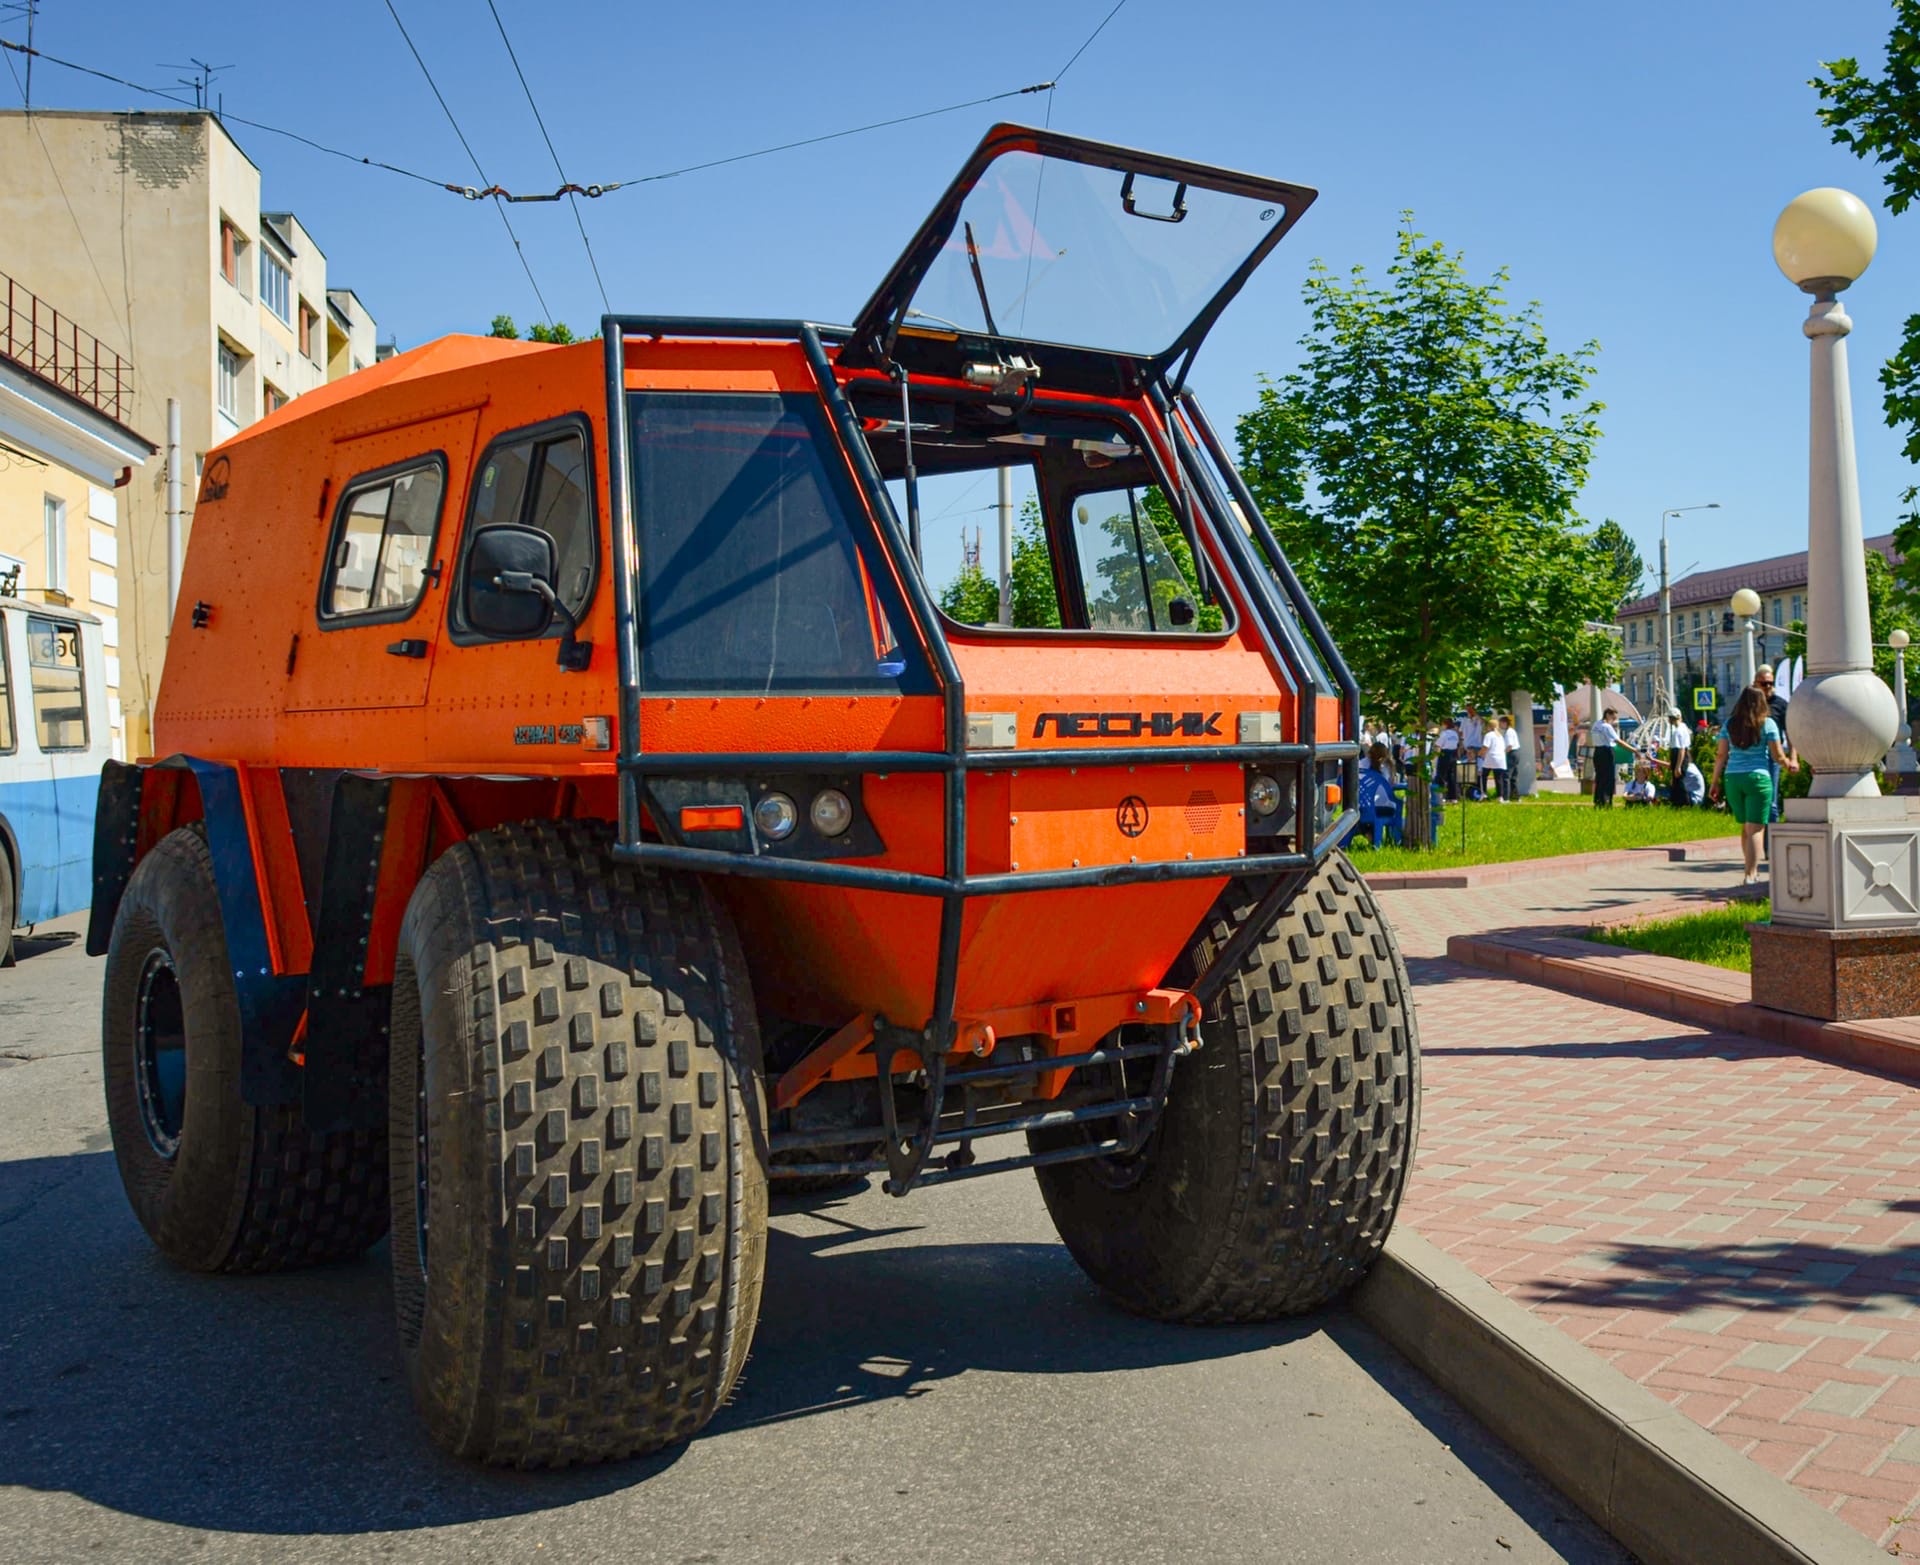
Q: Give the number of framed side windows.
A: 2